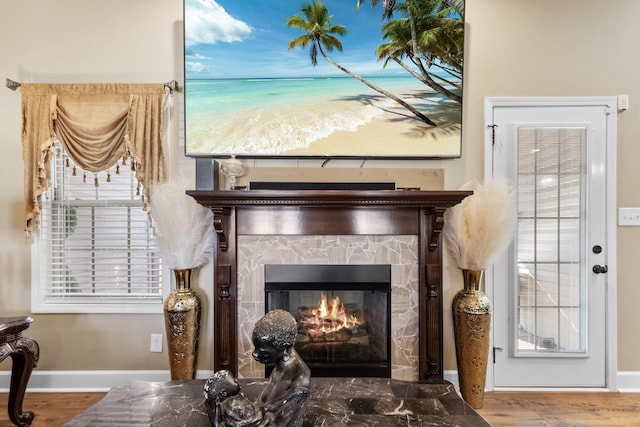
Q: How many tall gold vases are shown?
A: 2